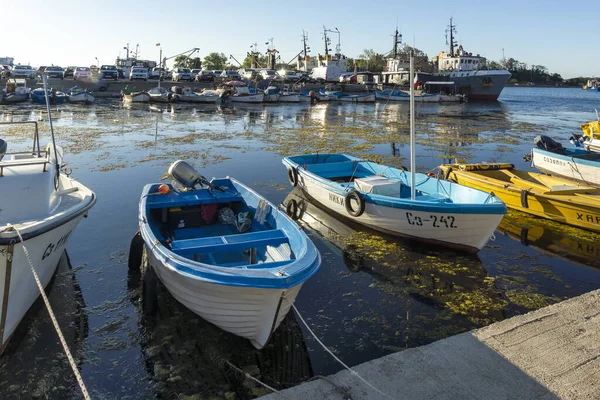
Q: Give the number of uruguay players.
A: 0